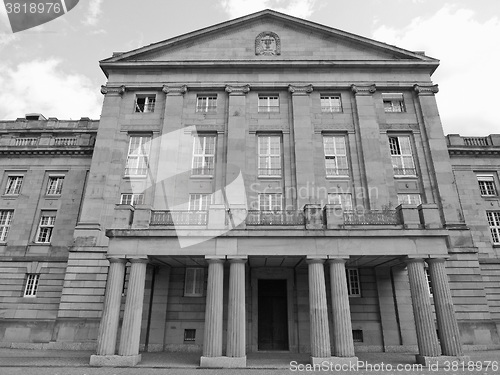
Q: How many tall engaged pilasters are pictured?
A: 6